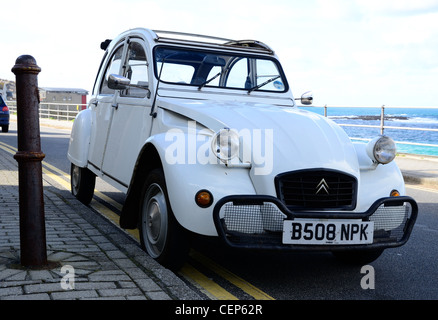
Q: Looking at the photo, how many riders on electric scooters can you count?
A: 0